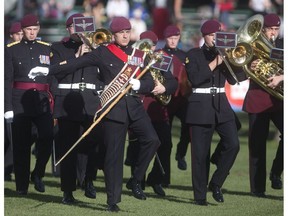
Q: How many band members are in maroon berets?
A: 8